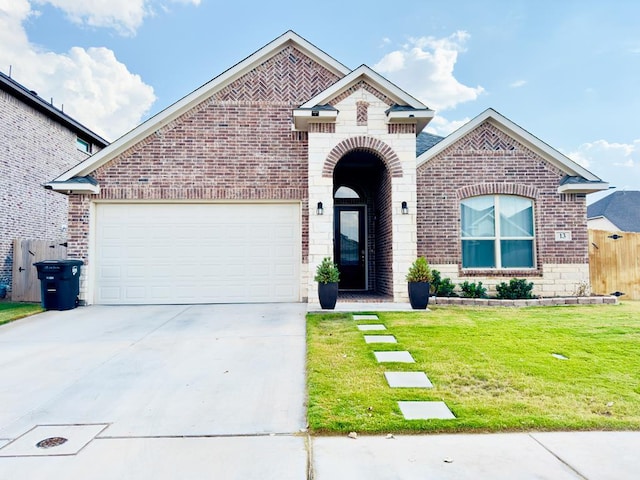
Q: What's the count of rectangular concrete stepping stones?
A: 6